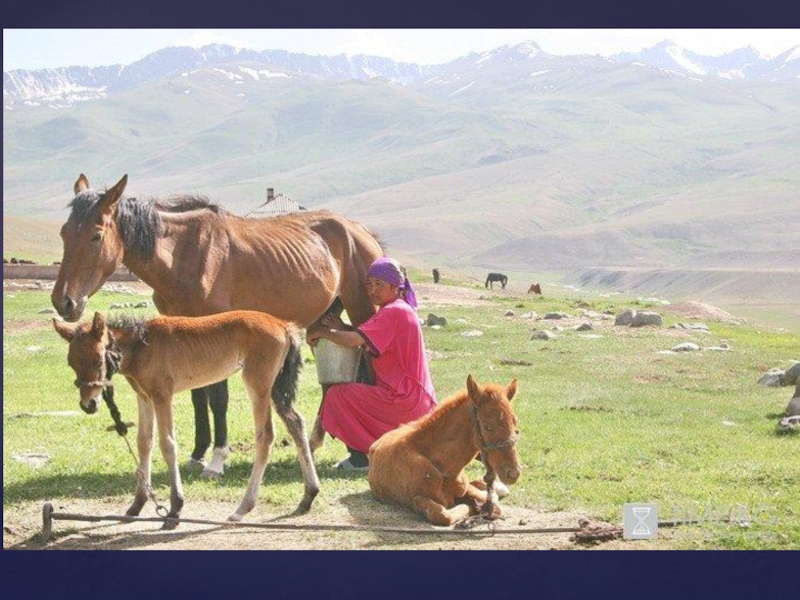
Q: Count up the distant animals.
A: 3